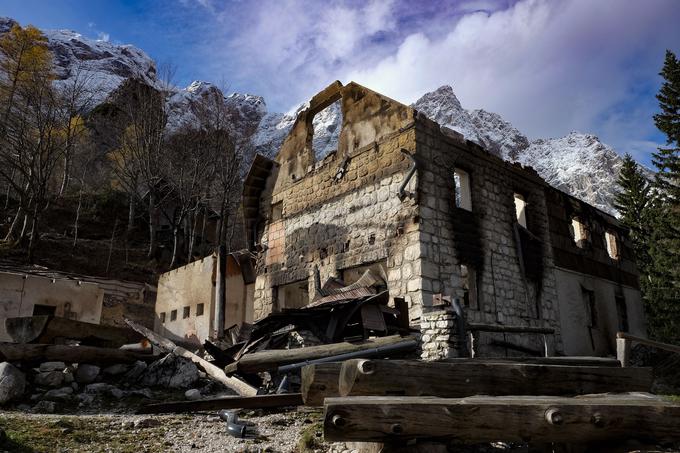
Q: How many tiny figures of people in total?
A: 0